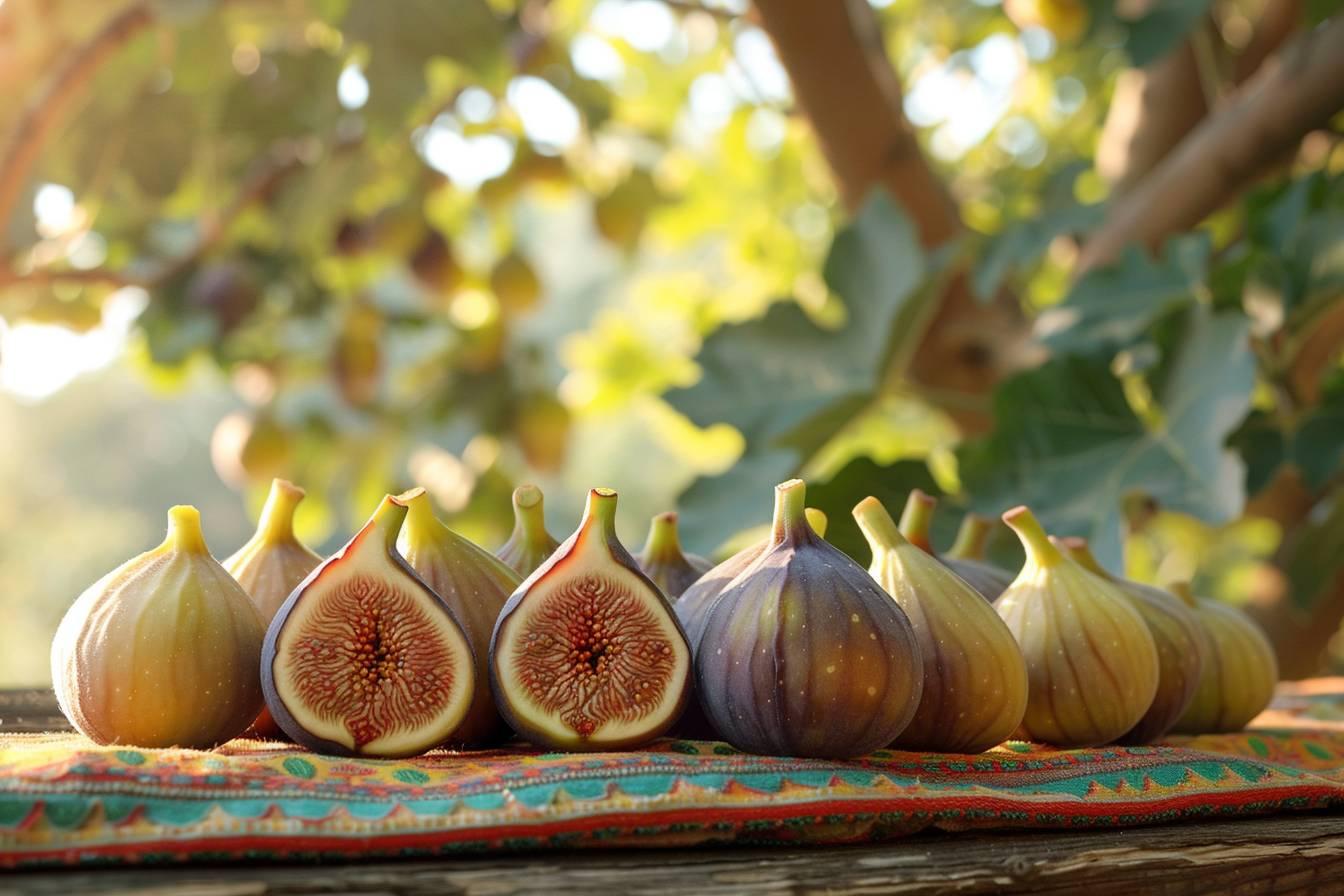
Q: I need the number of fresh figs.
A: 15